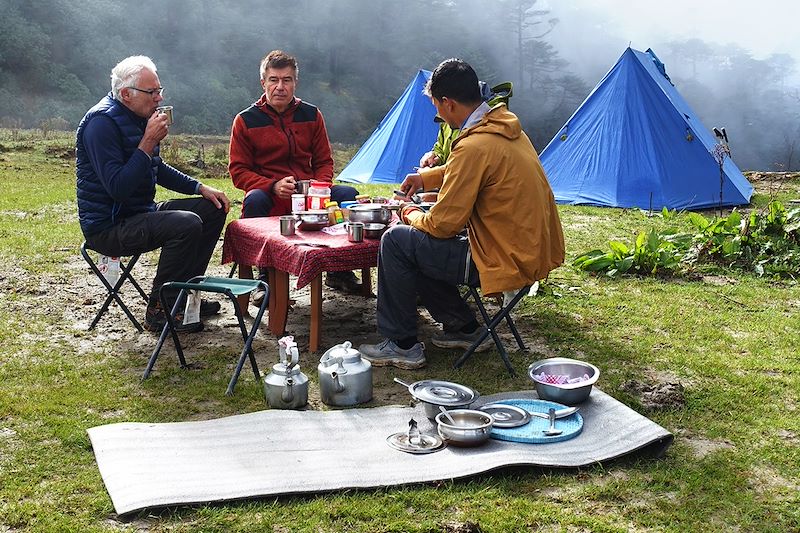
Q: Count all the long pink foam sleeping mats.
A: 0